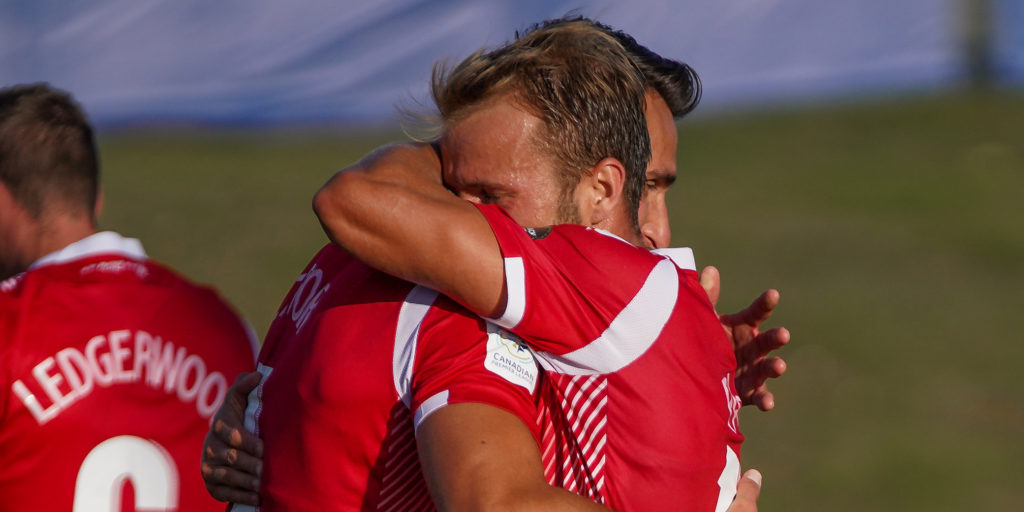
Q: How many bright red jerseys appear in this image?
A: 3